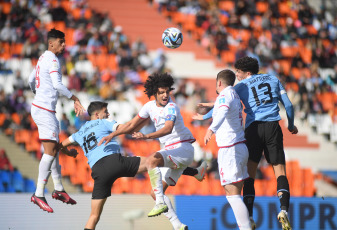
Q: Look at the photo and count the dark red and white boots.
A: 2